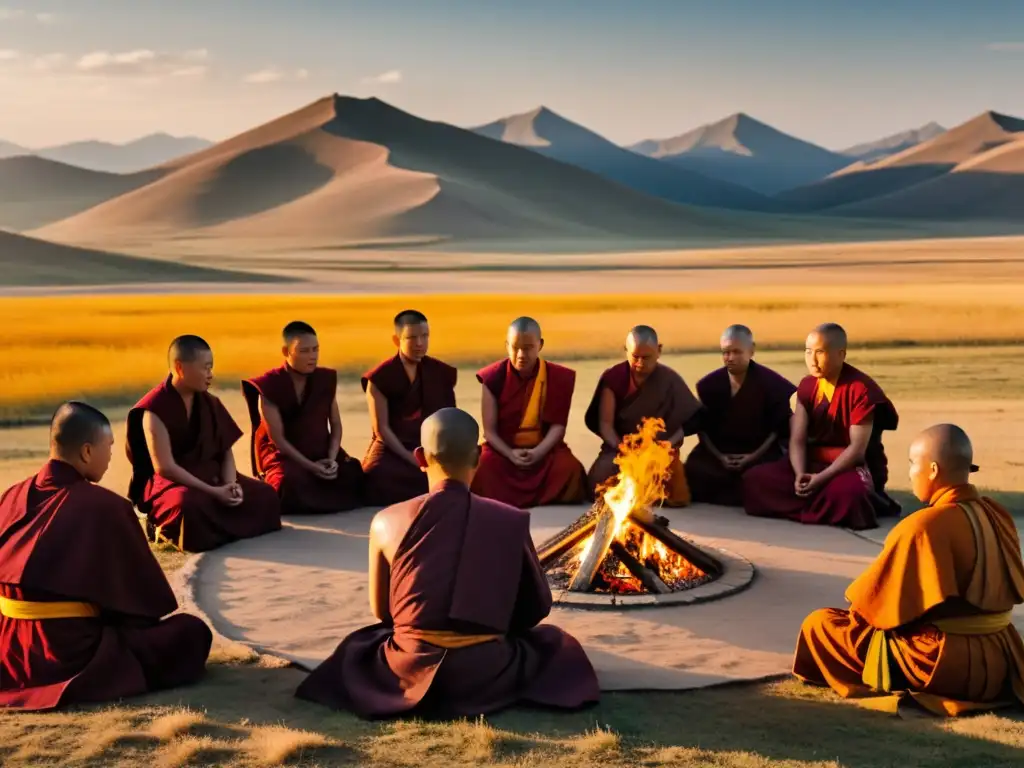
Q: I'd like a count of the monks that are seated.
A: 10